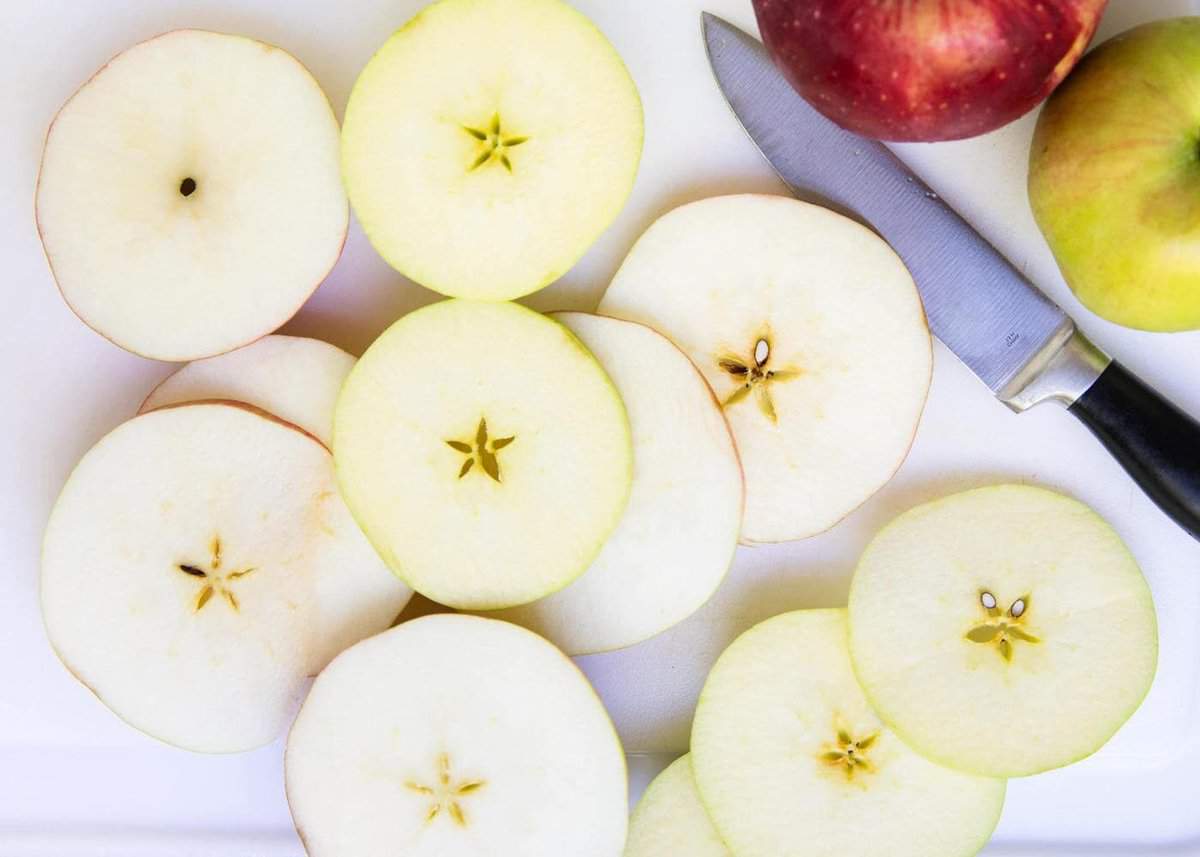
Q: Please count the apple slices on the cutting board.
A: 11